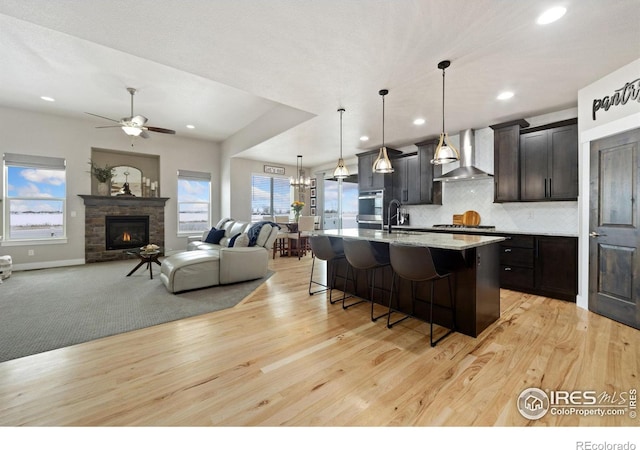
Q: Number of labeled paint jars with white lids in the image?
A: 0